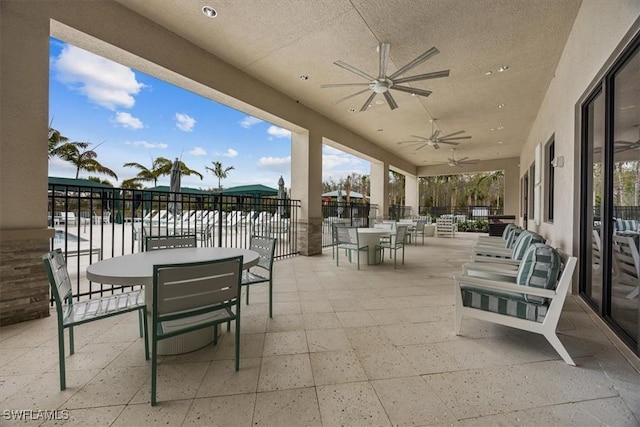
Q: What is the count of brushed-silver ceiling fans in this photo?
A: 3